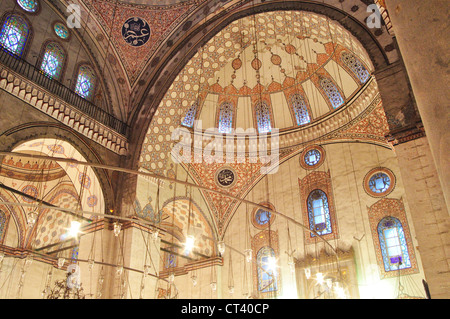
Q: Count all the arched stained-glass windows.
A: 12